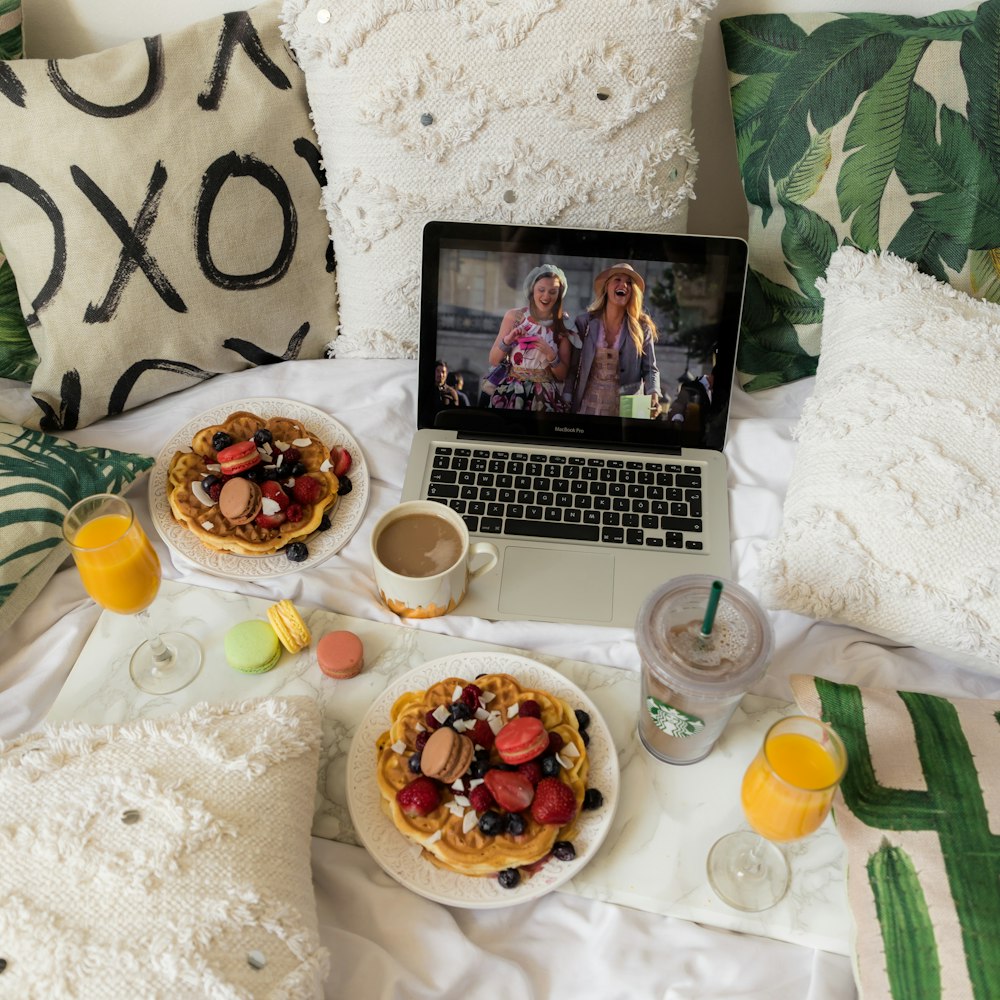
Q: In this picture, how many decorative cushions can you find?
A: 8